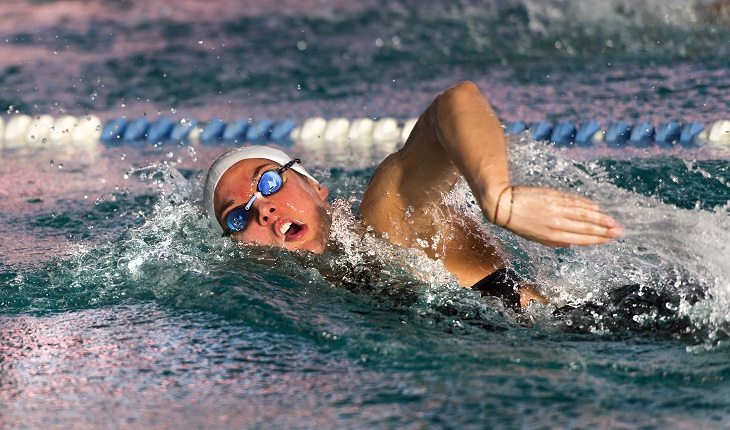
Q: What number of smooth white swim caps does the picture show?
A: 1